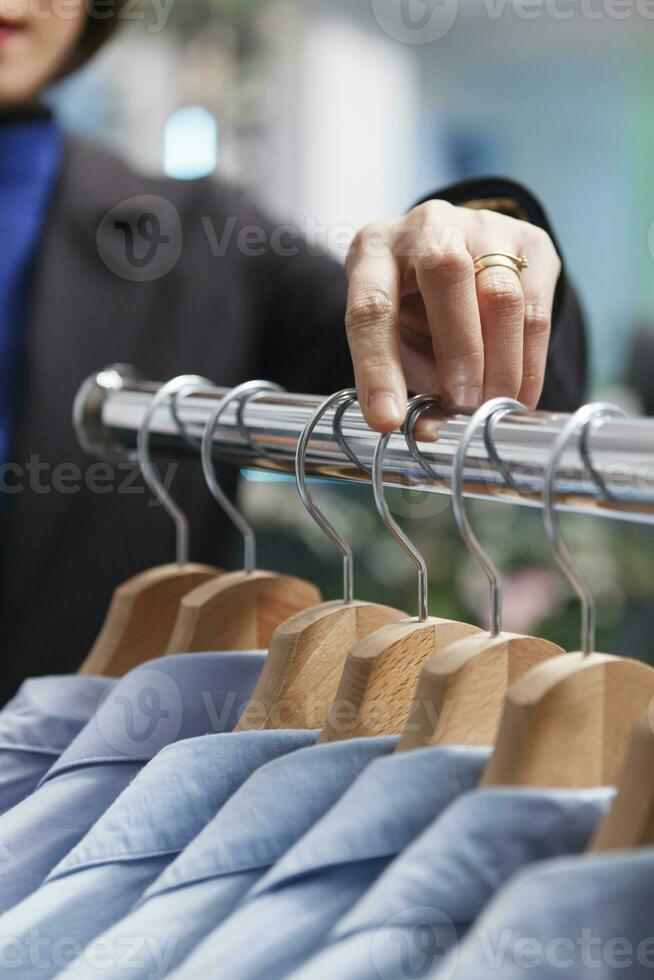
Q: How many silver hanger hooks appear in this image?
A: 6